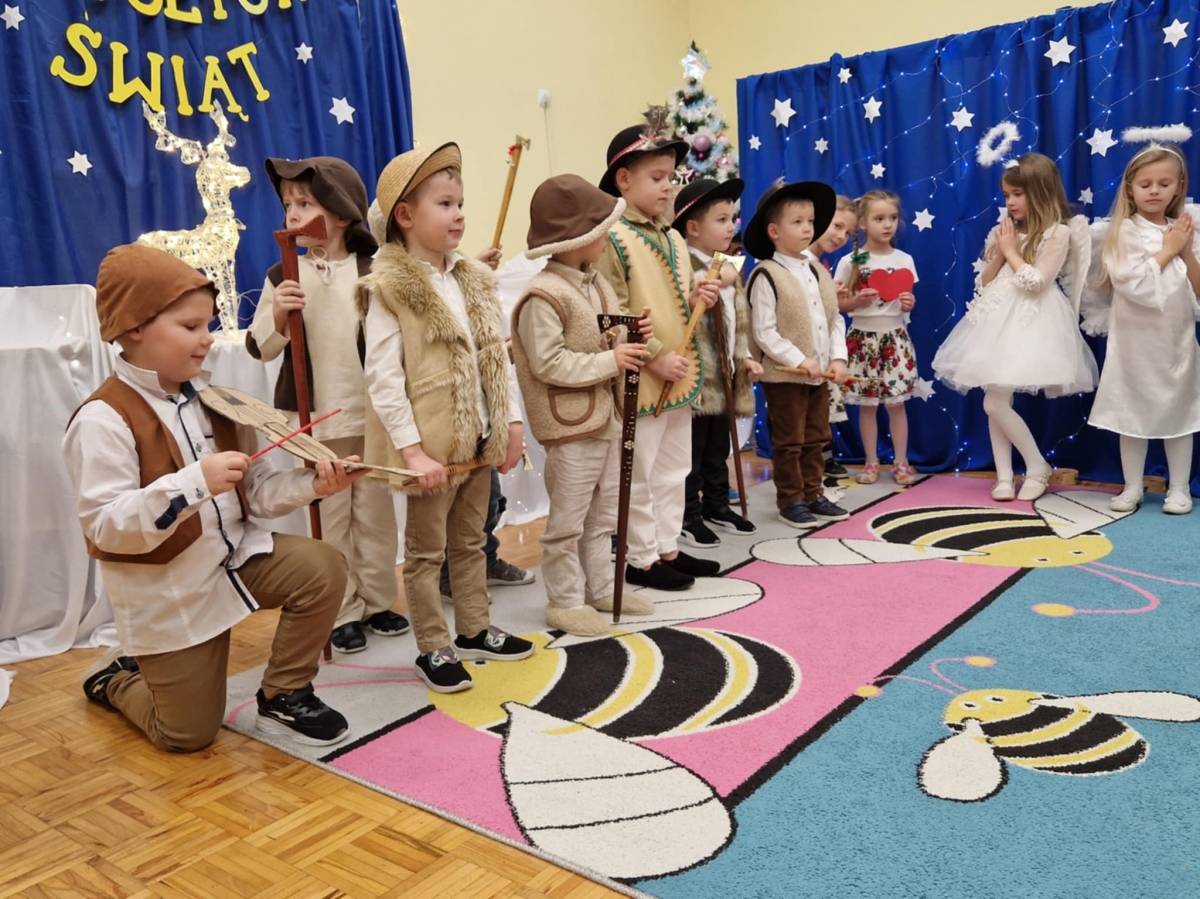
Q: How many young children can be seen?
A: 12